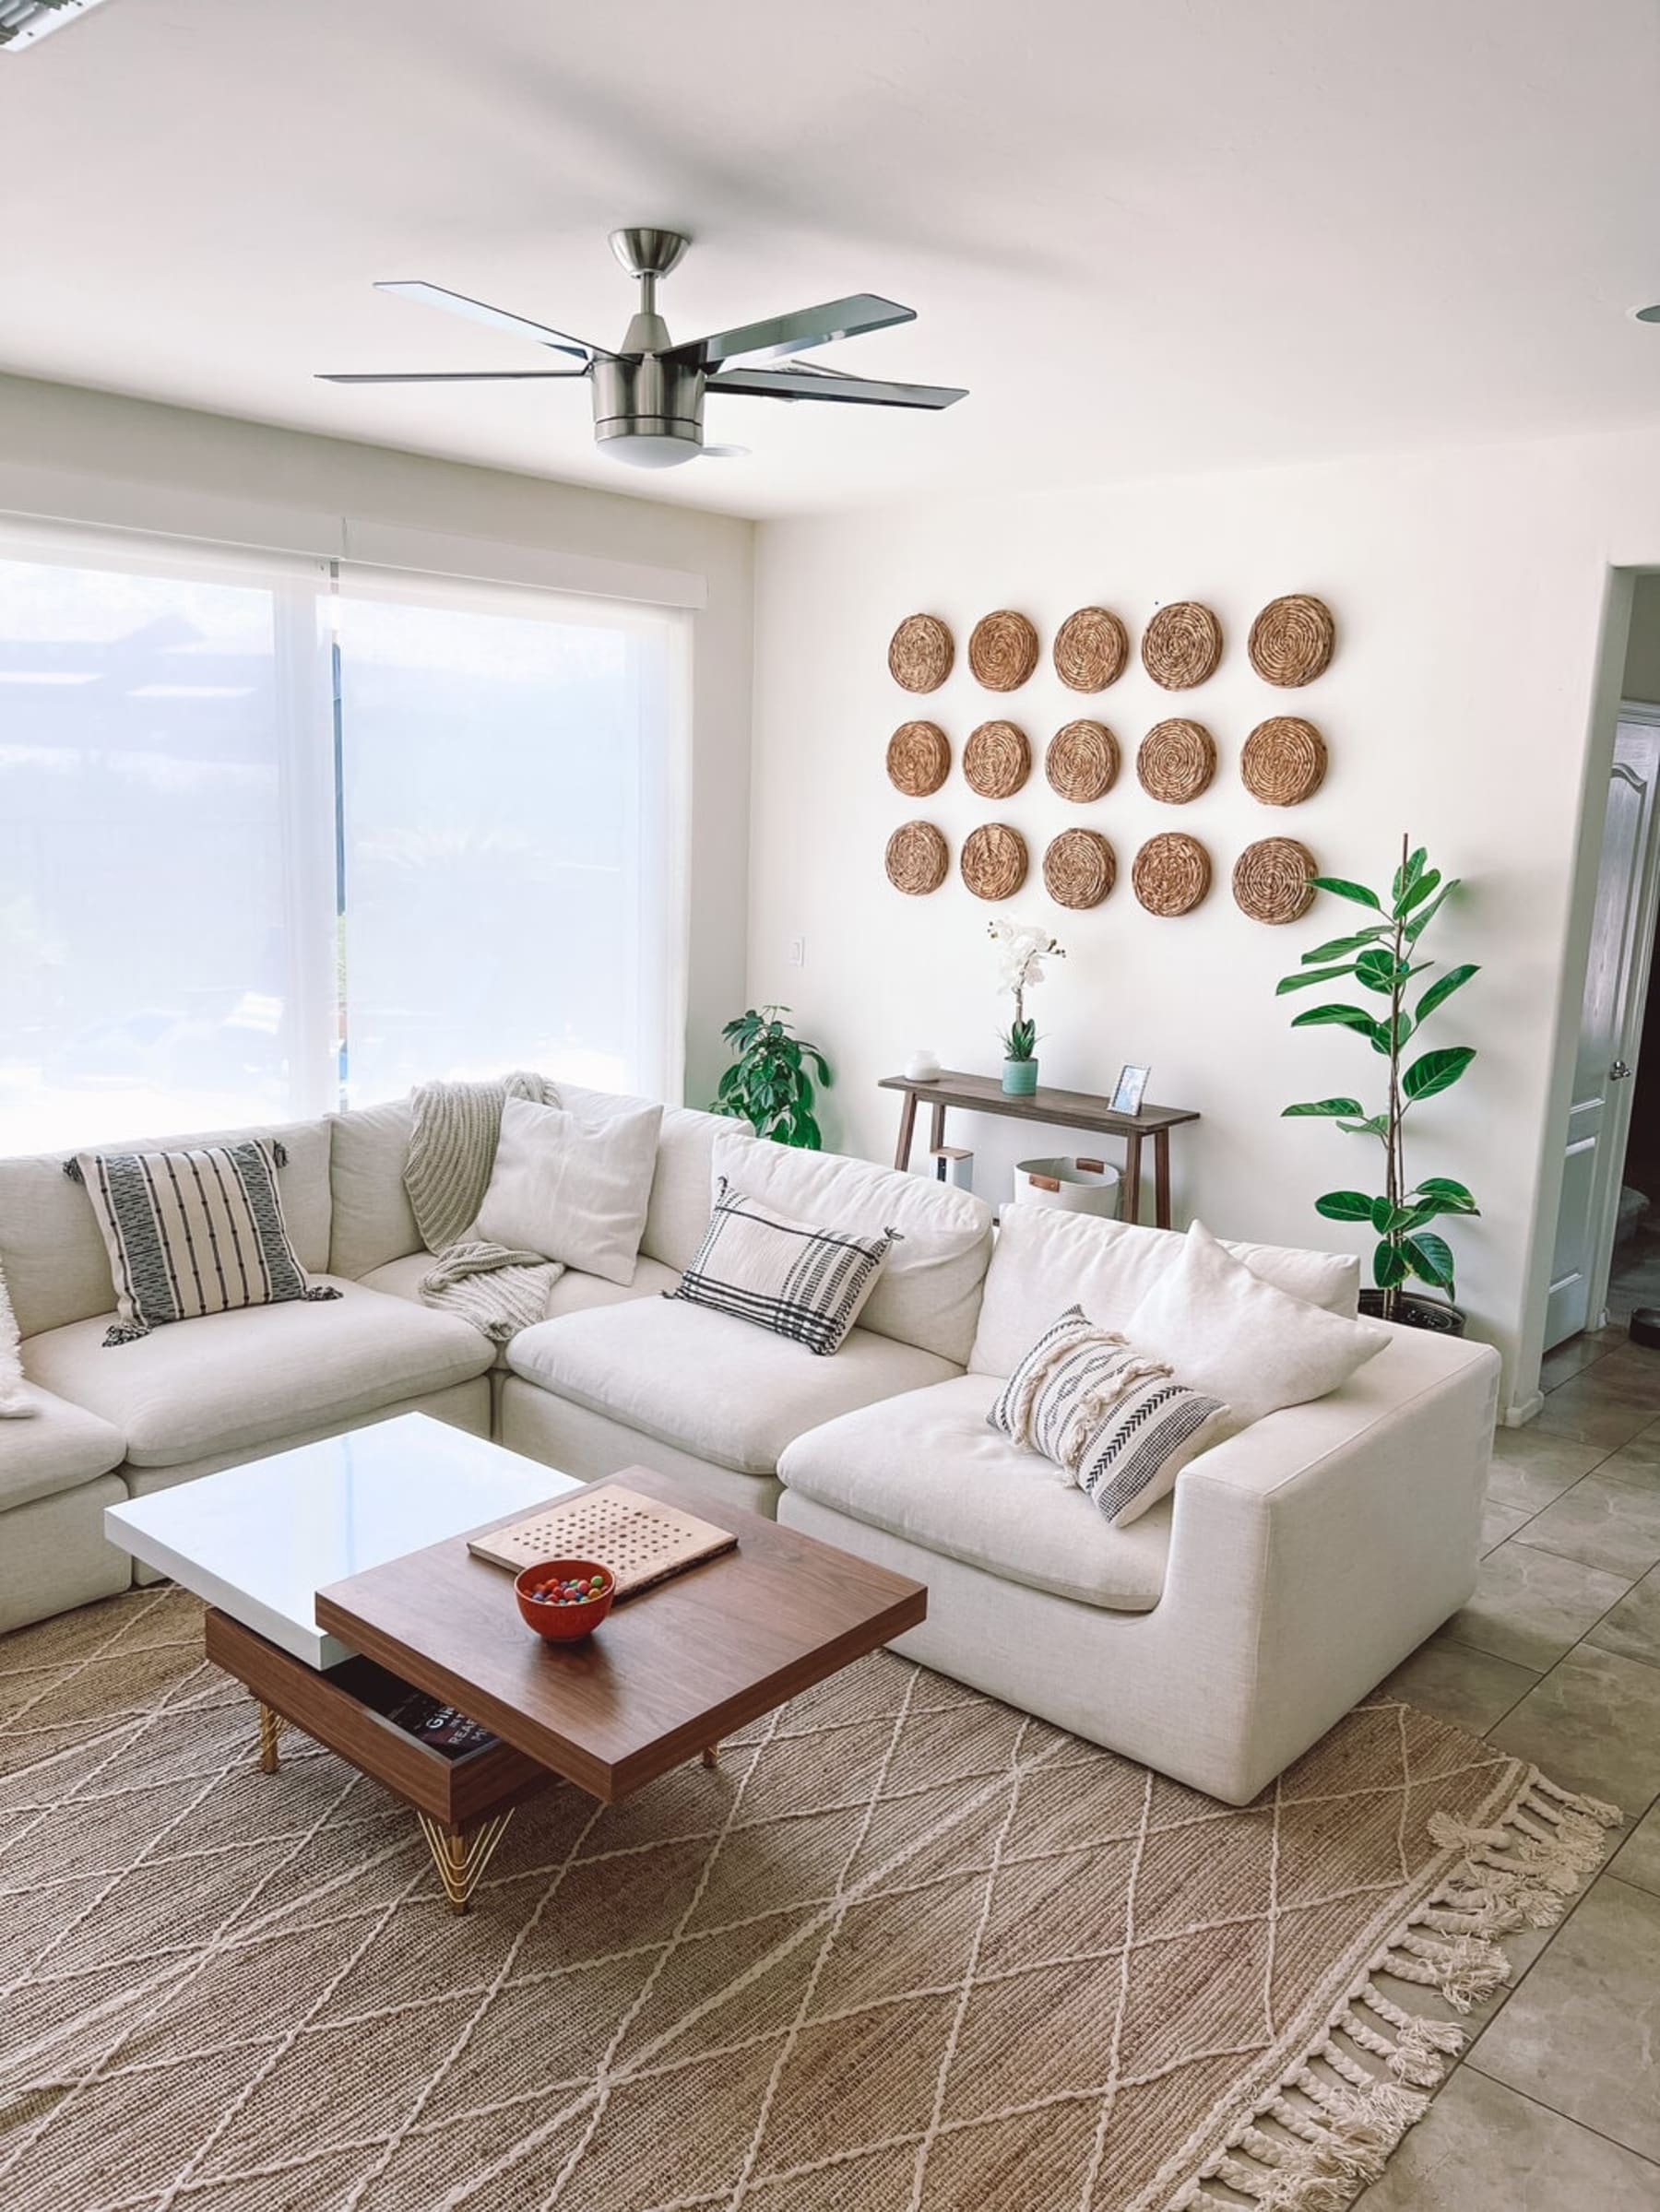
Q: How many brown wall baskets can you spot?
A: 15